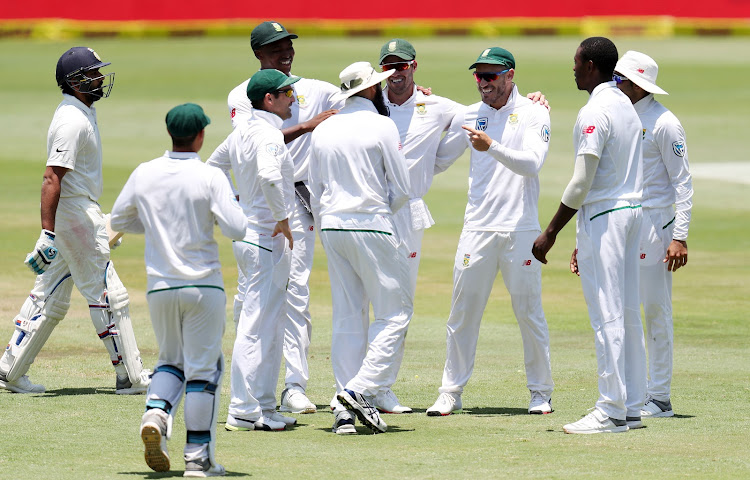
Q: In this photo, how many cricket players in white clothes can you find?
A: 9